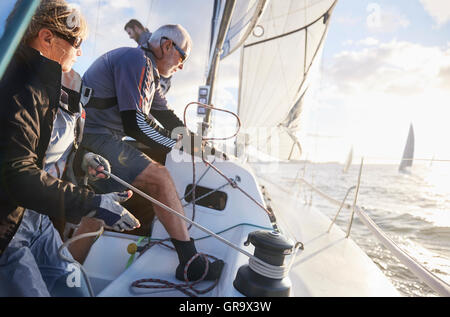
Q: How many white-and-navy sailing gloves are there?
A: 2